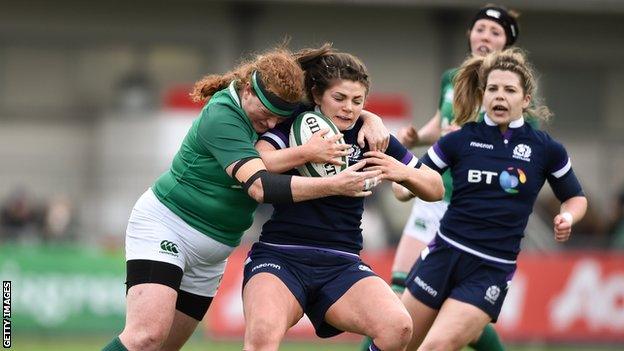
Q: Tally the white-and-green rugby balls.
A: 1